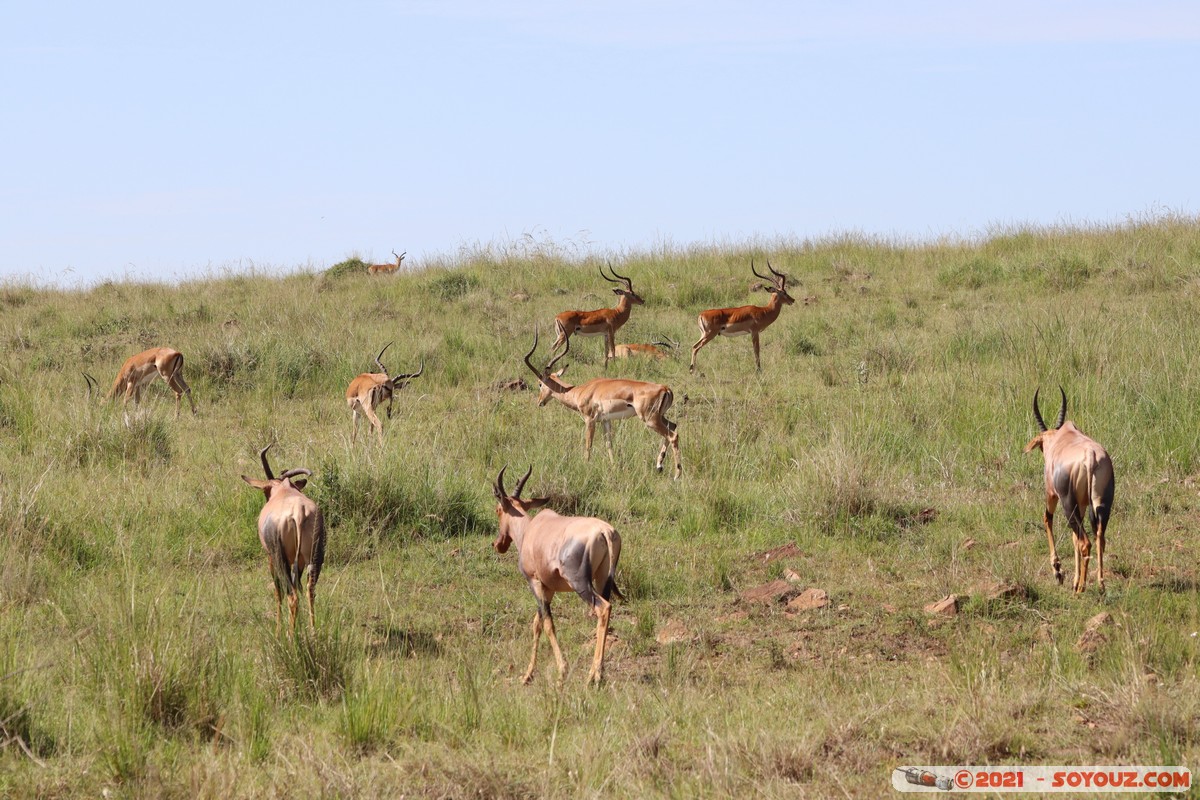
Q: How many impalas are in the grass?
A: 7